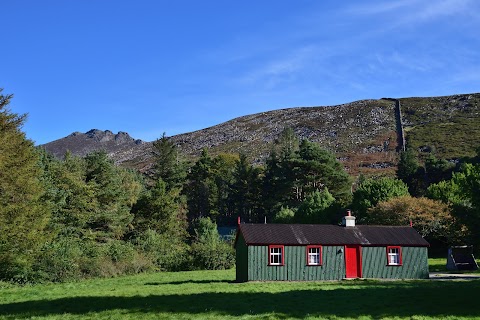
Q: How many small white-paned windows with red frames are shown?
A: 3